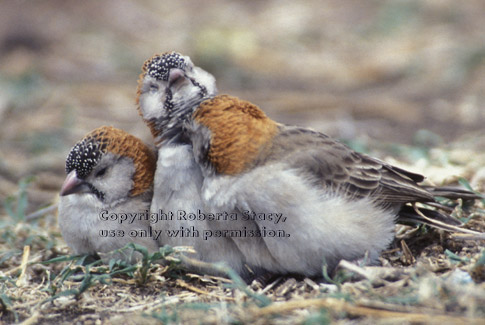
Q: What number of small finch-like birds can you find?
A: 3